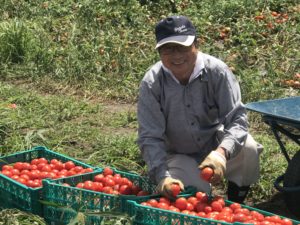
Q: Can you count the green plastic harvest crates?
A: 3